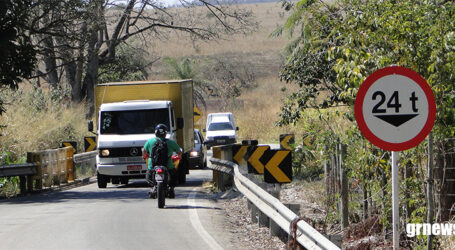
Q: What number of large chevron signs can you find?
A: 3